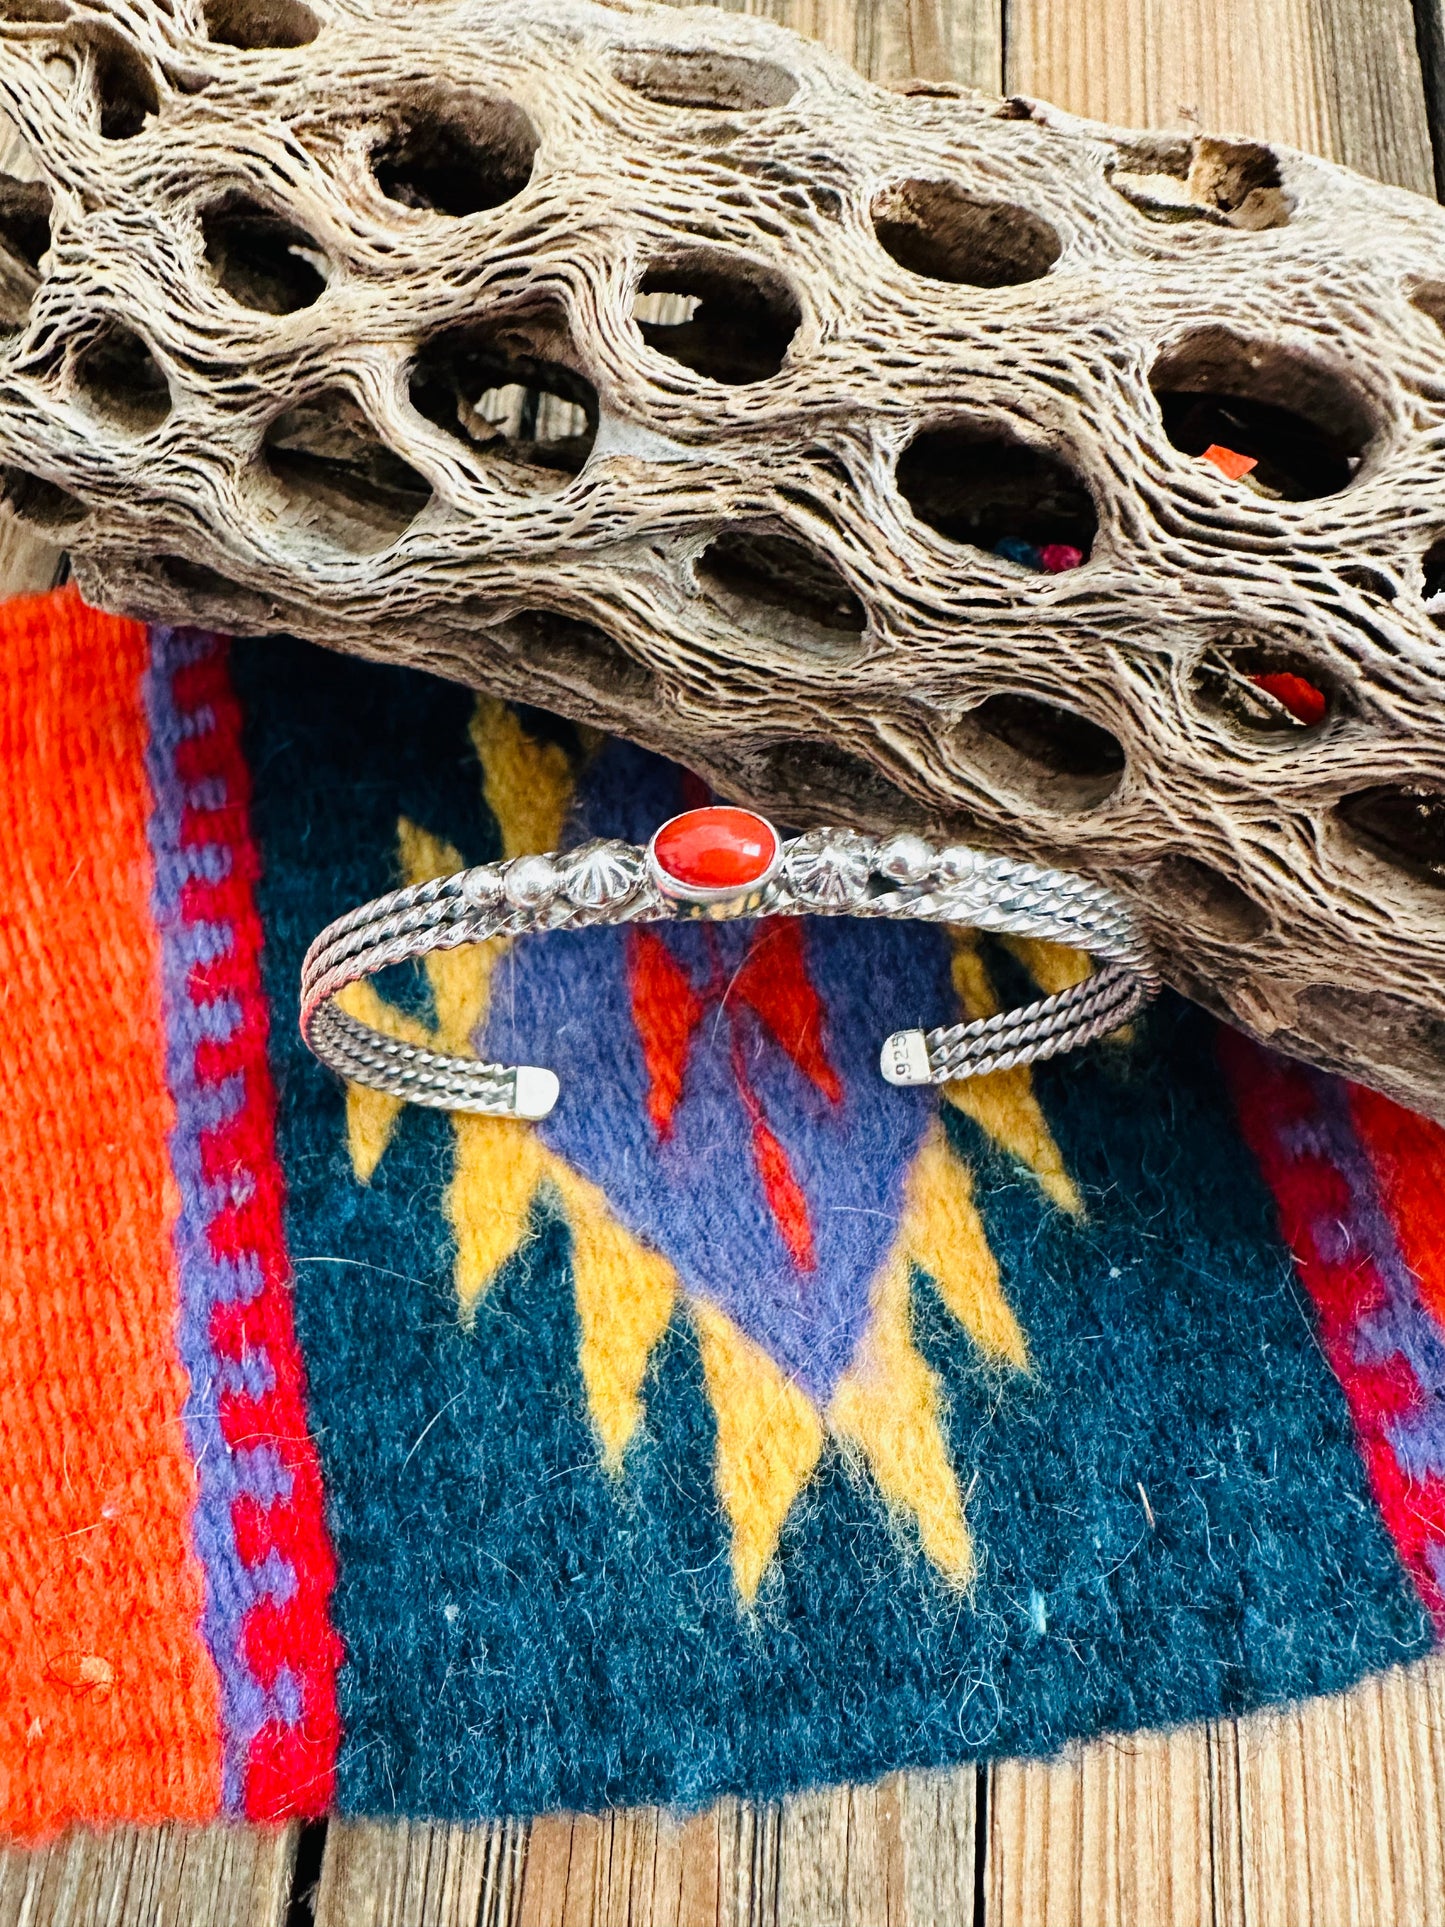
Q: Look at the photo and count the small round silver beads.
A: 4